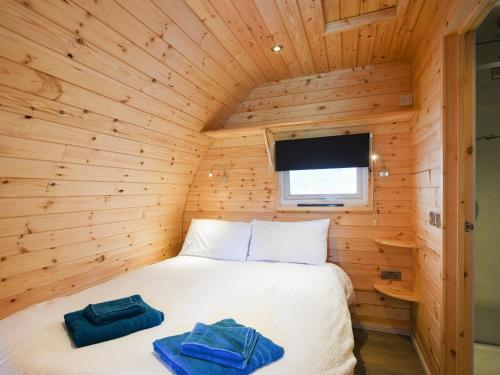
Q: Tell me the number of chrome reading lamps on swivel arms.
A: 2